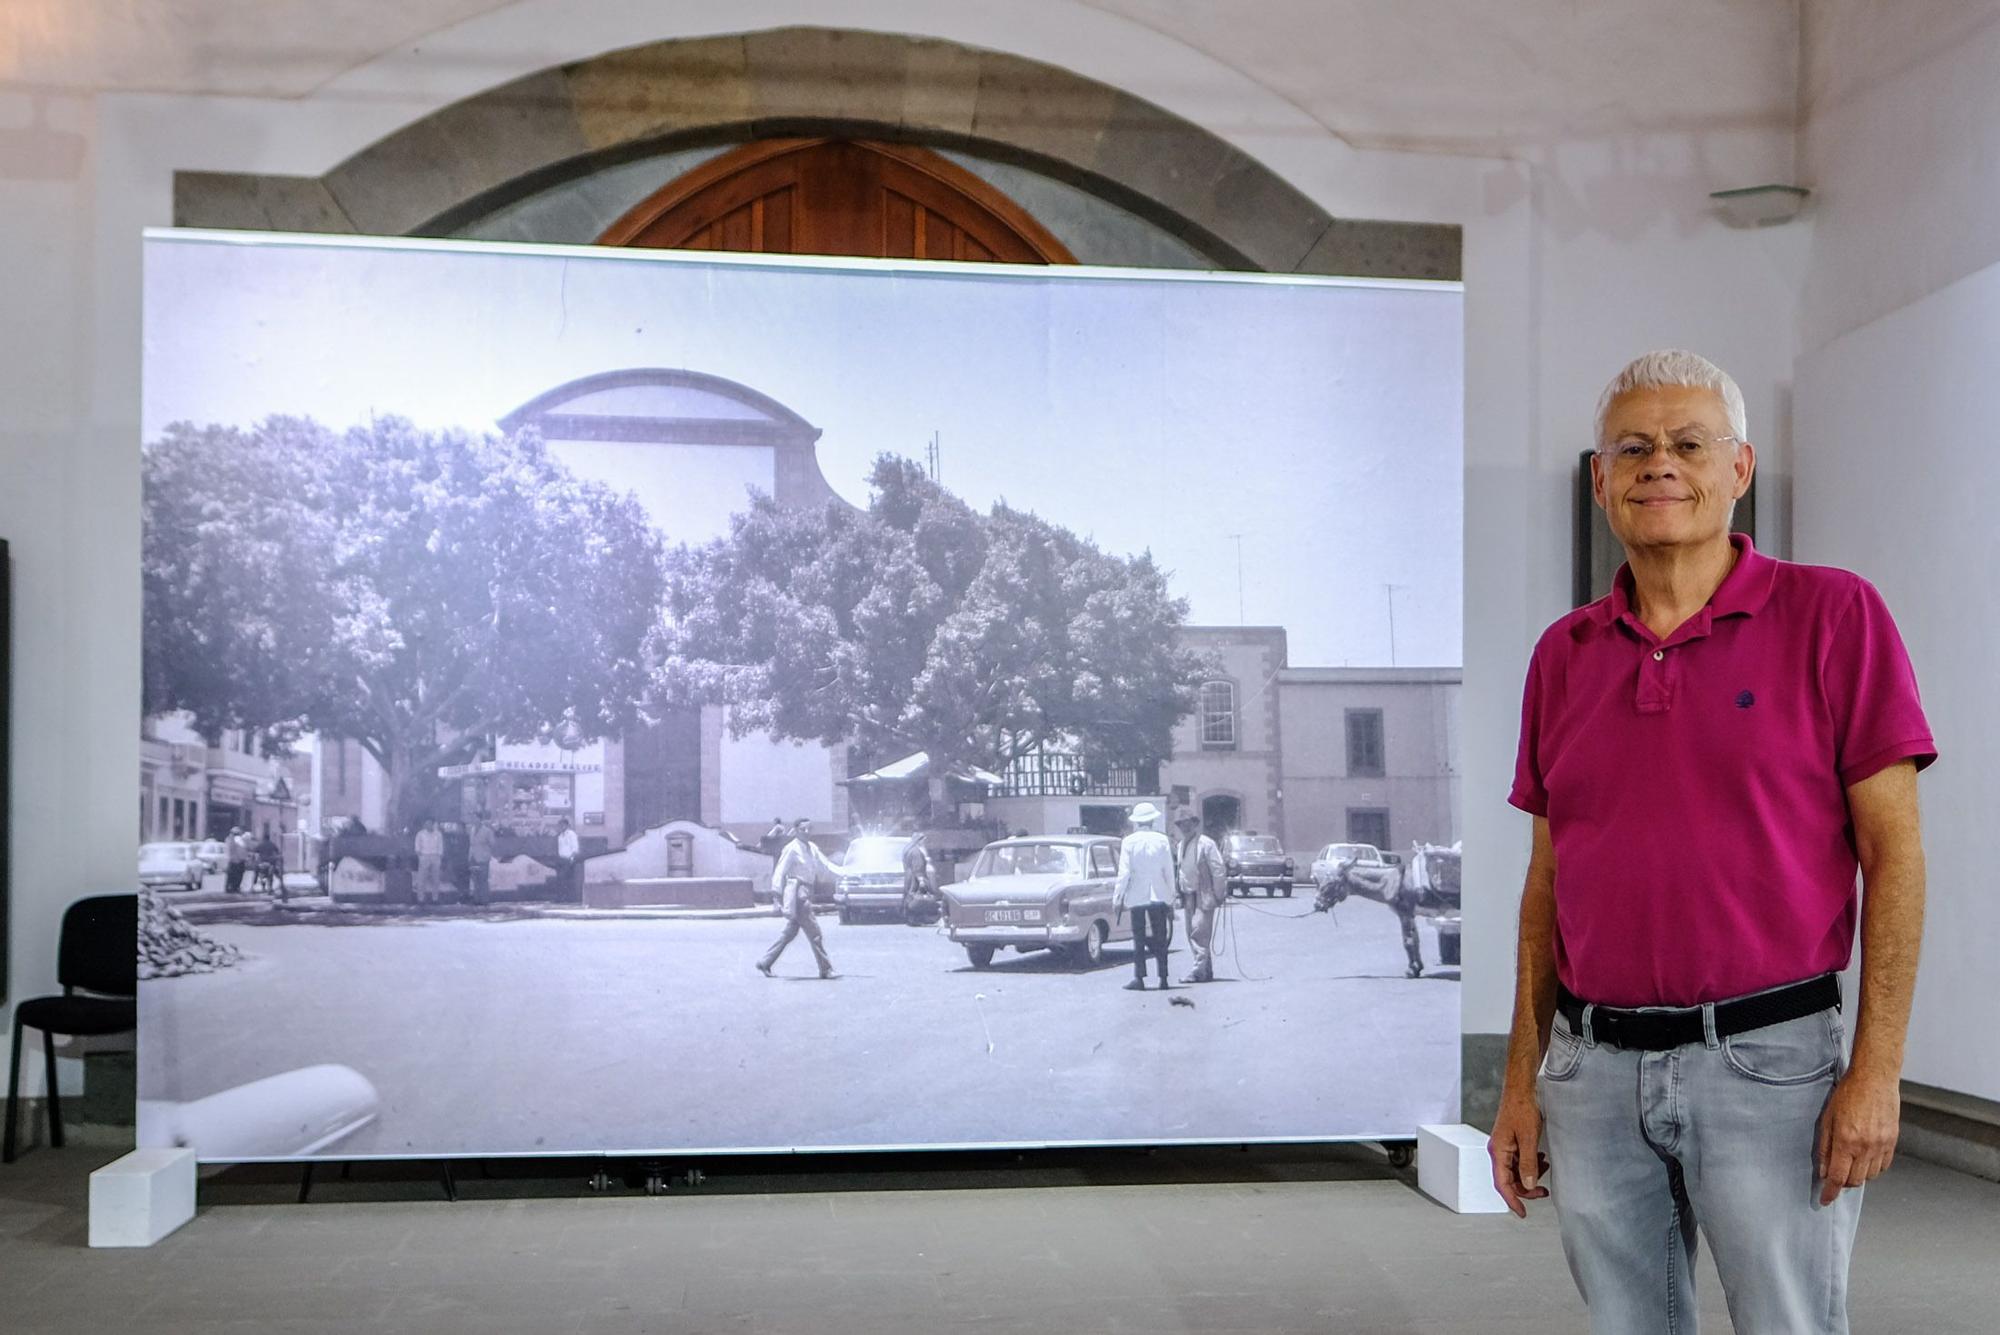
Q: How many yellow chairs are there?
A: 0